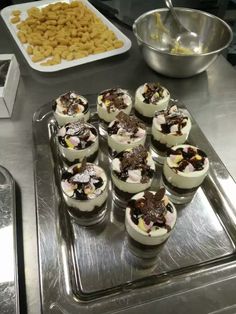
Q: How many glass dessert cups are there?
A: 10